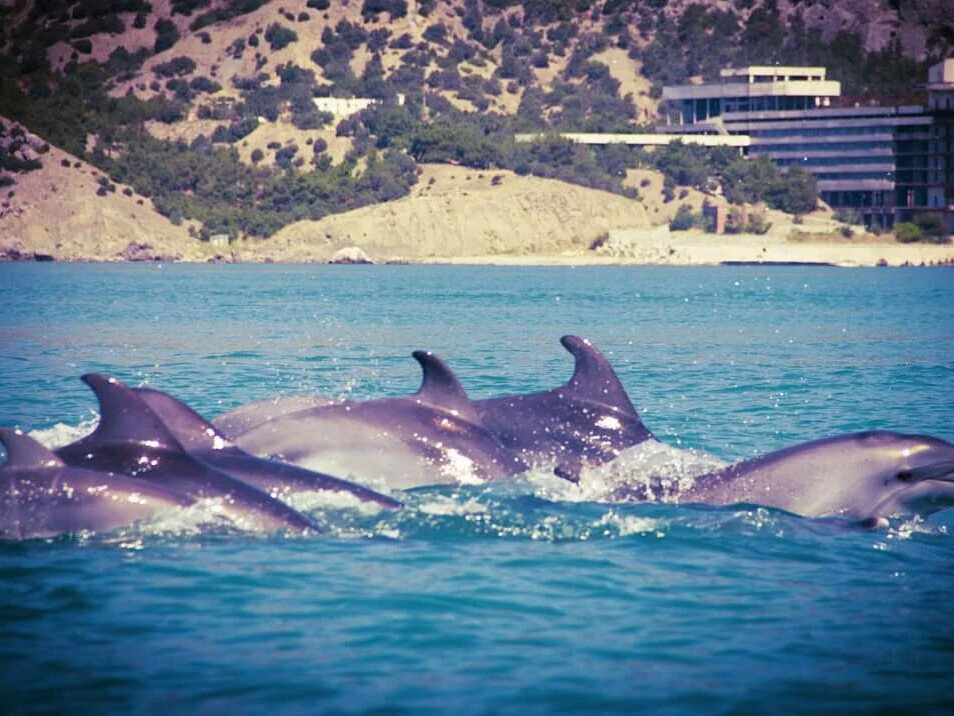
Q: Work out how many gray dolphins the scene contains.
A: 6